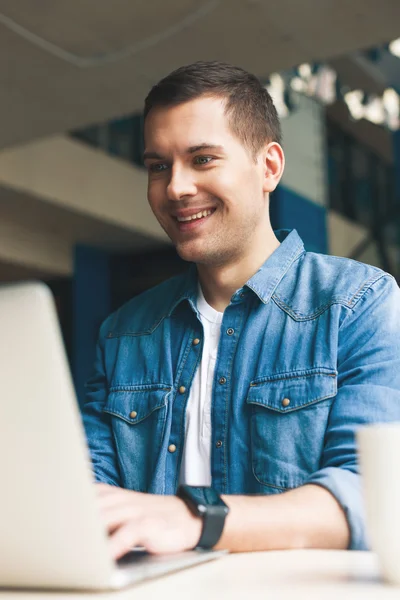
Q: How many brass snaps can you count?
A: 5